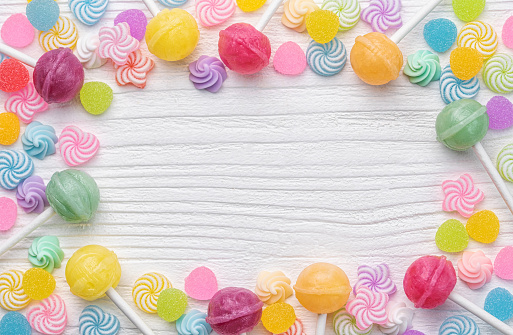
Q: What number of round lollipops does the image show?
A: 10